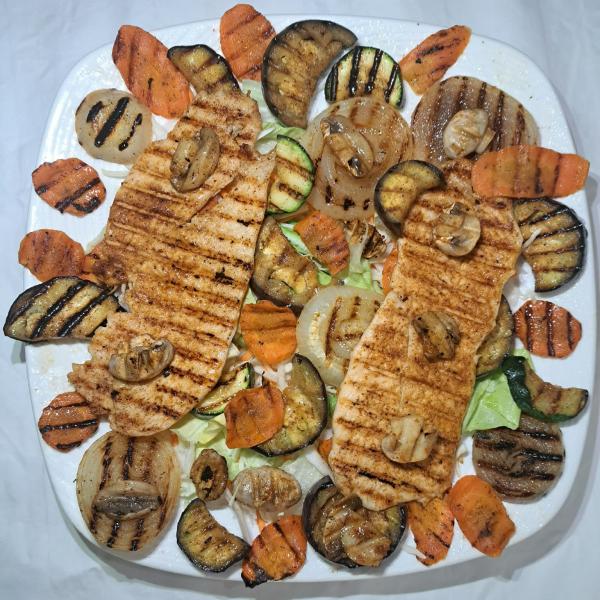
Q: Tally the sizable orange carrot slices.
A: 14